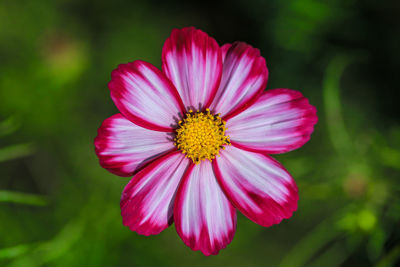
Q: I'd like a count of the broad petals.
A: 8